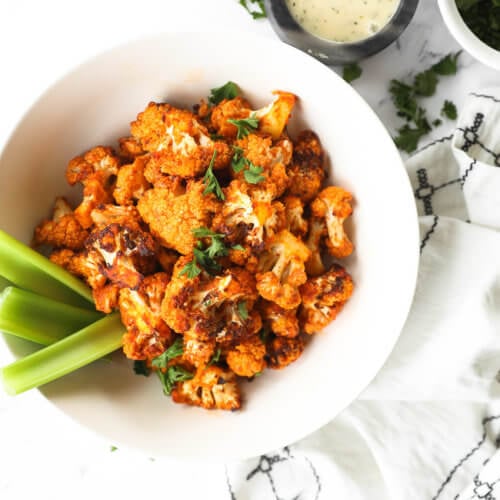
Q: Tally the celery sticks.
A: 3